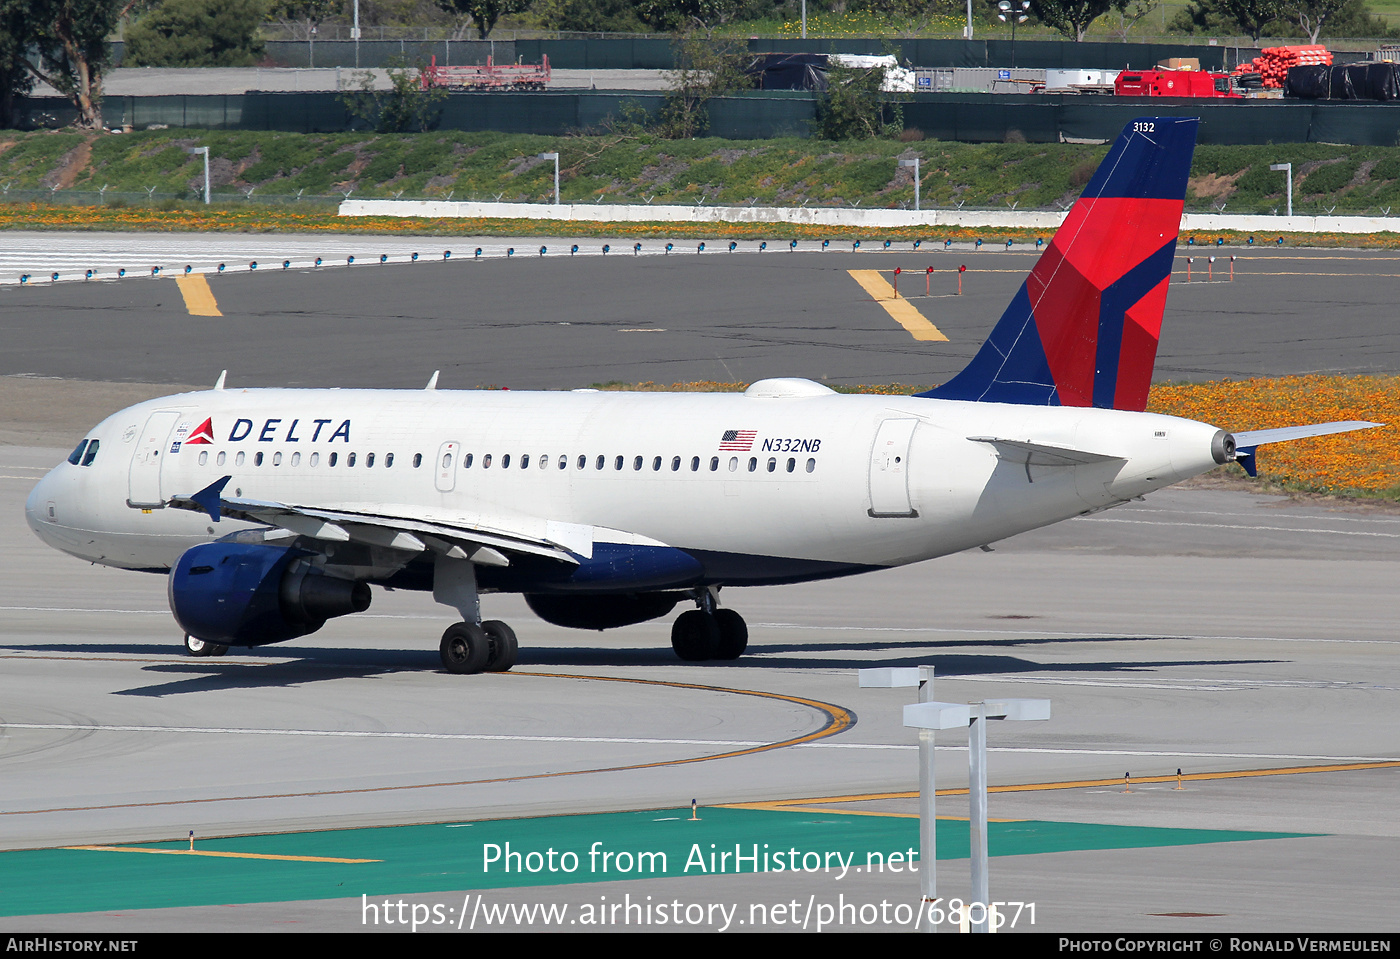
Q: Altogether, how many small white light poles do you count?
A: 4